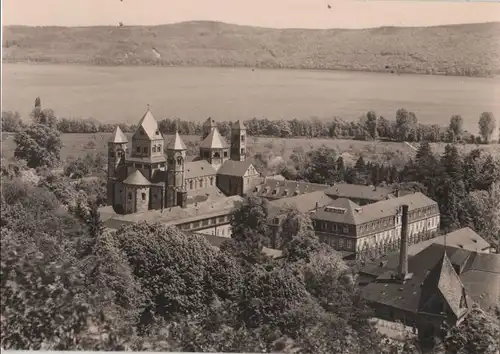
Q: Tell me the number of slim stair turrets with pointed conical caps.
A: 2